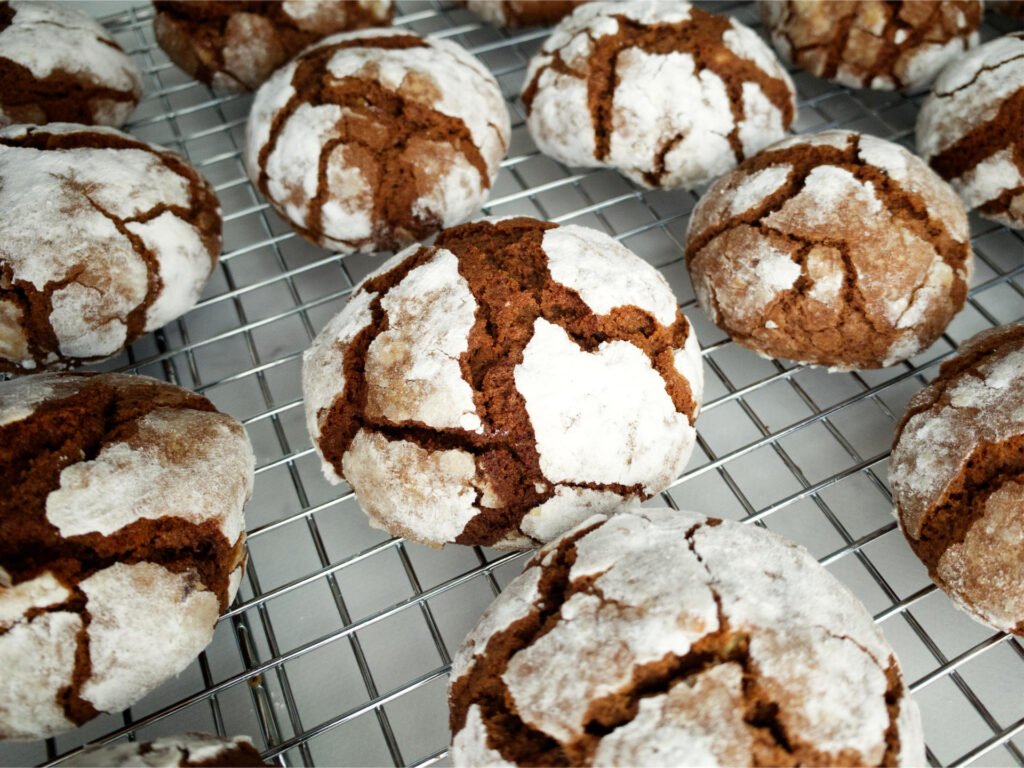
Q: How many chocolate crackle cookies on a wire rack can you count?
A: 15